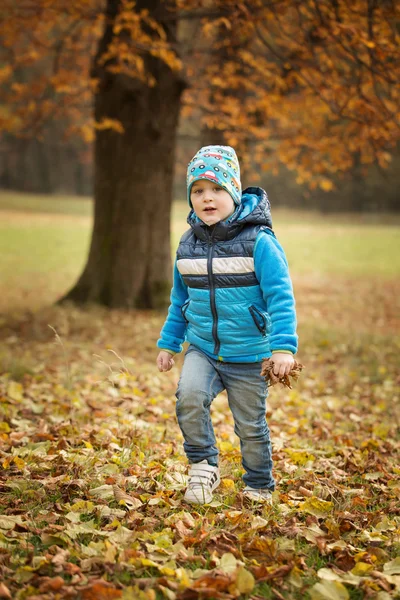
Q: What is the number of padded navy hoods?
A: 1